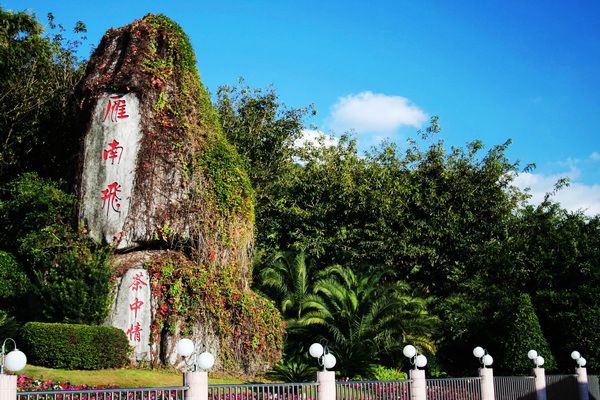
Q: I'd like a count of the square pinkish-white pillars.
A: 7